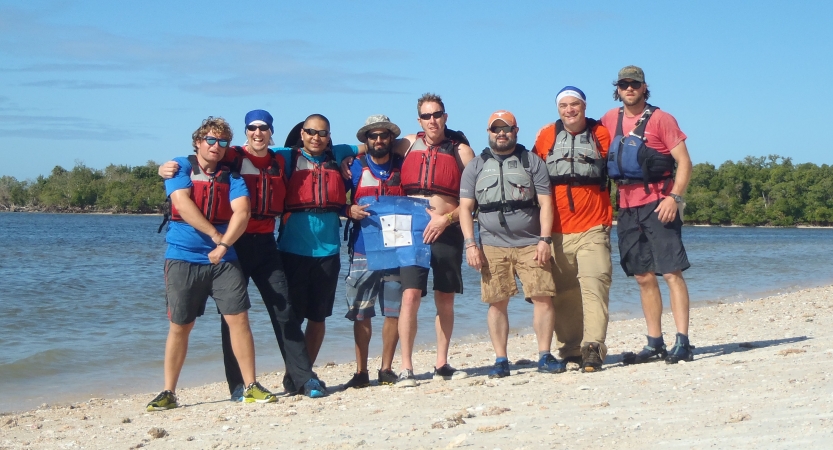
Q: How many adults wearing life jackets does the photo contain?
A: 8